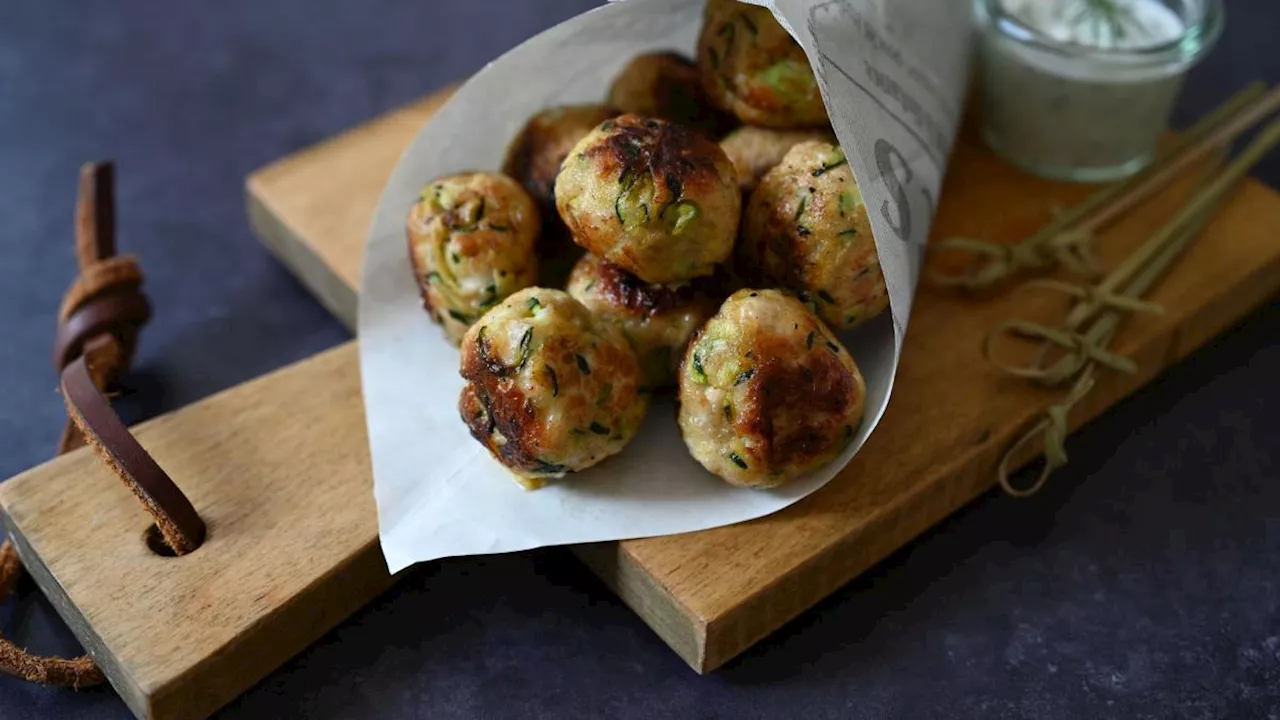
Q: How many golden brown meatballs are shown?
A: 10